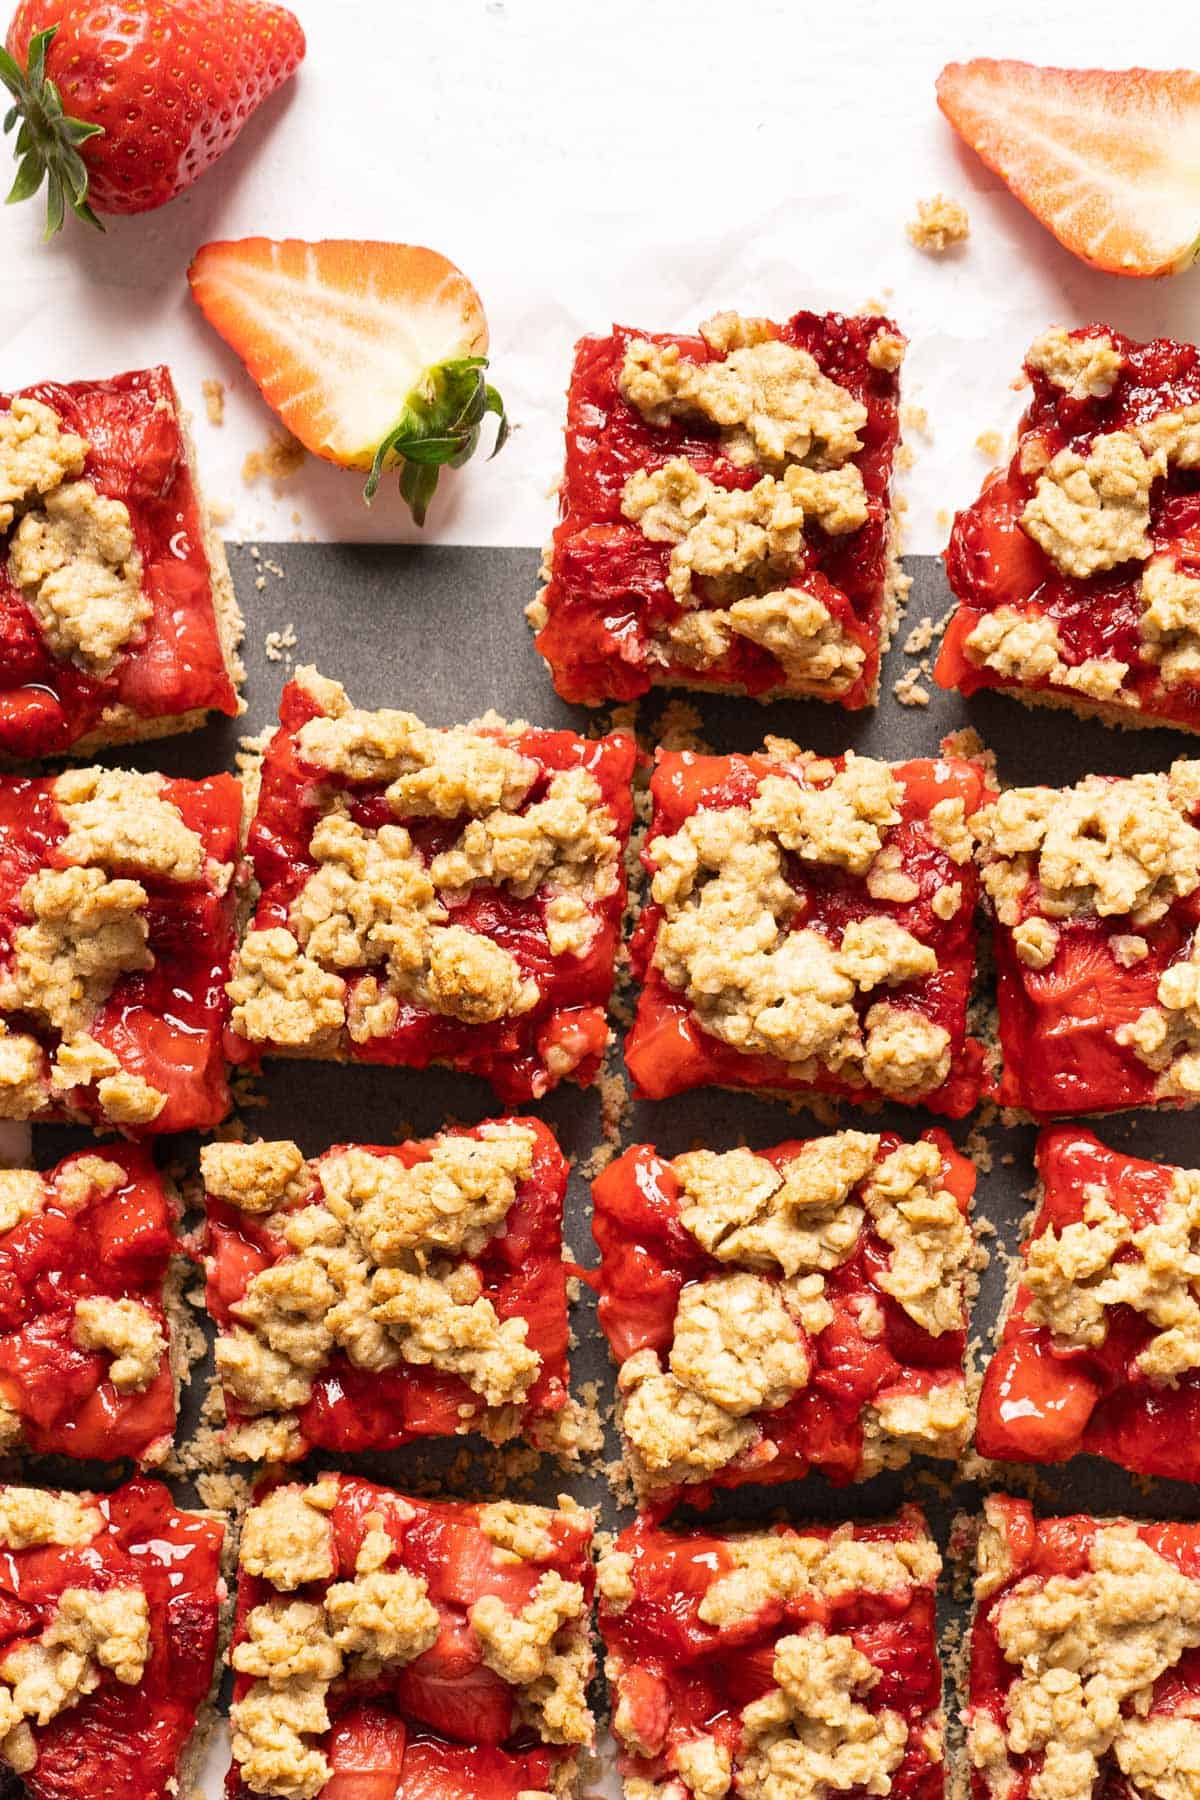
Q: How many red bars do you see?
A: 15